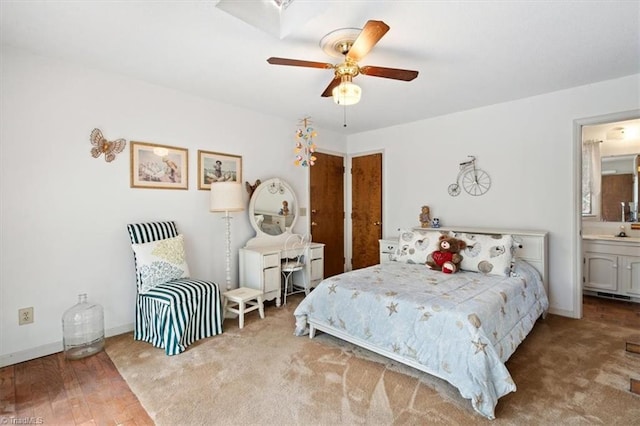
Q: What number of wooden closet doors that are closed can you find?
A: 2